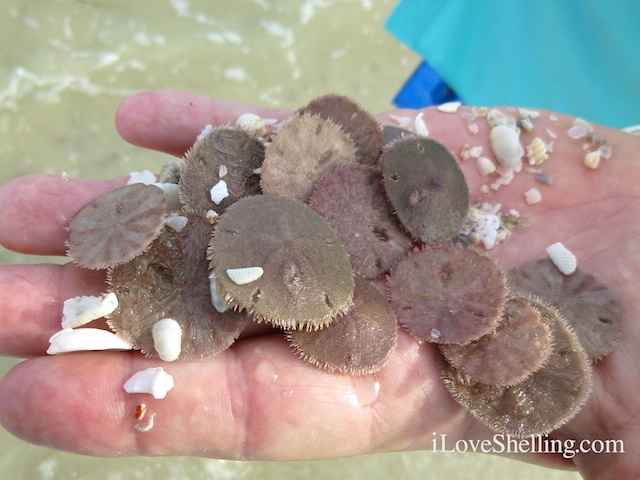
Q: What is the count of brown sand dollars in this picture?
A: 13